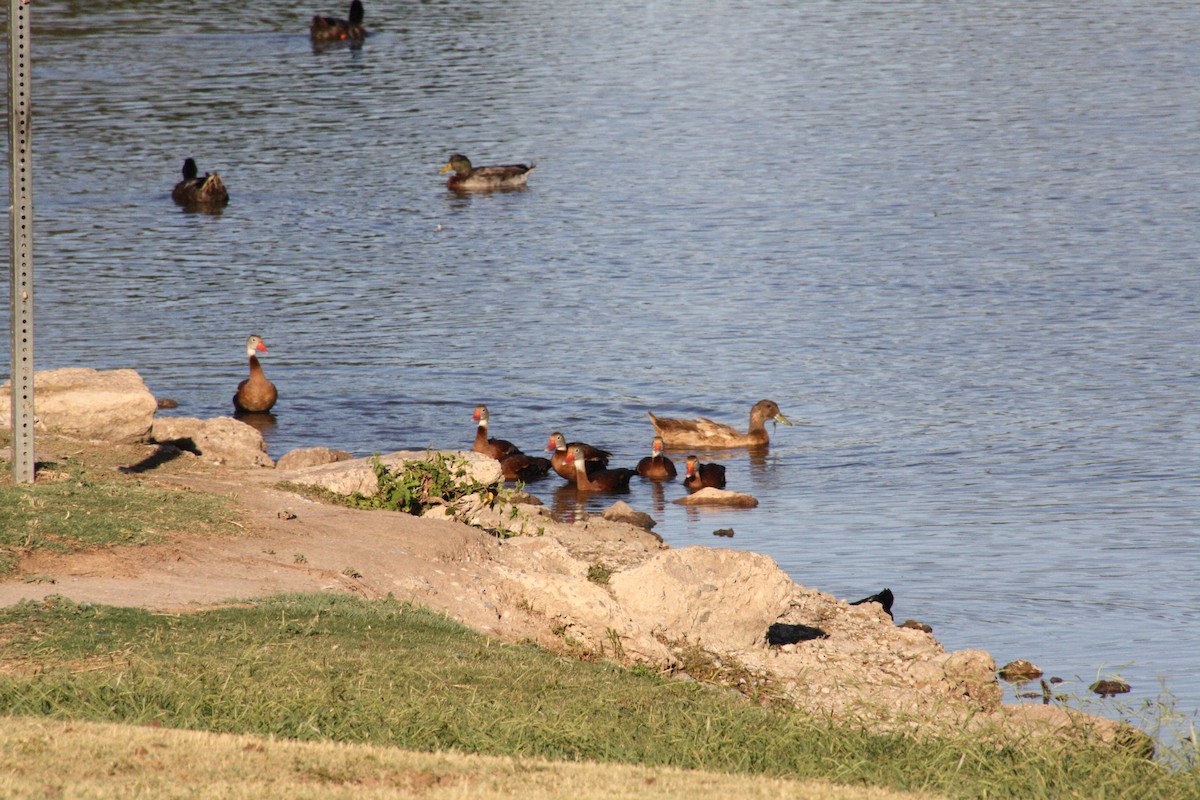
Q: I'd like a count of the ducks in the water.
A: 11